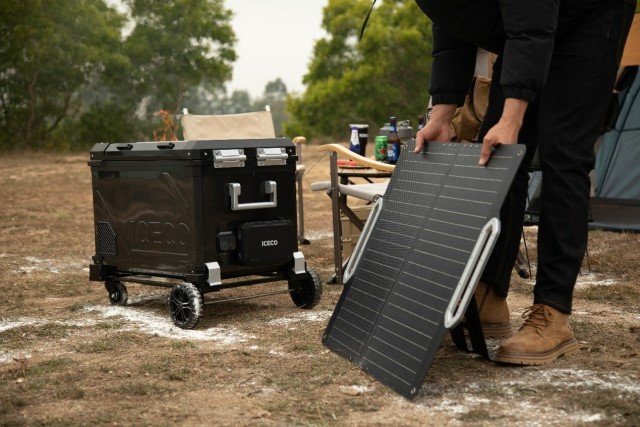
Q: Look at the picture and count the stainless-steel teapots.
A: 1